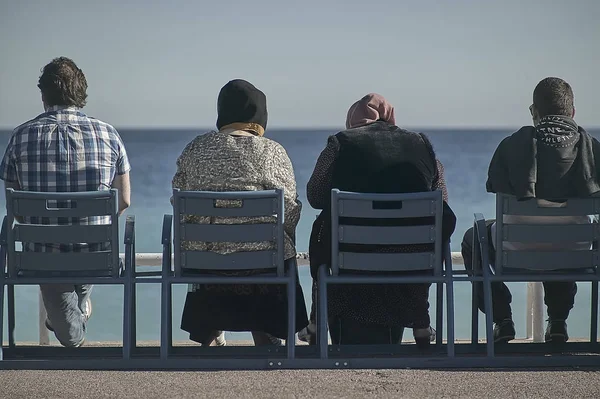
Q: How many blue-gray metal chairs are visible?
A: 4